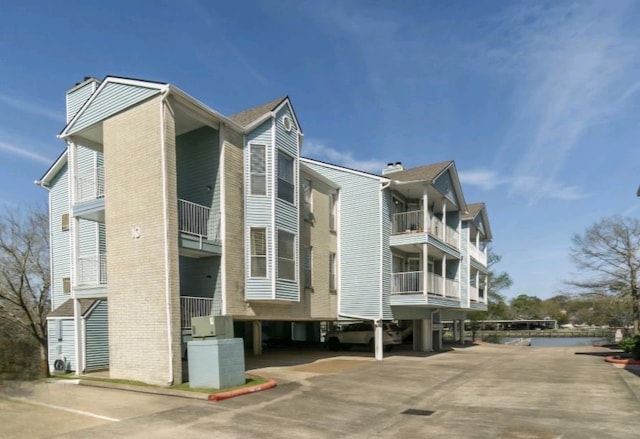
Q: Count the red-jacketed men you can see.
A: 0